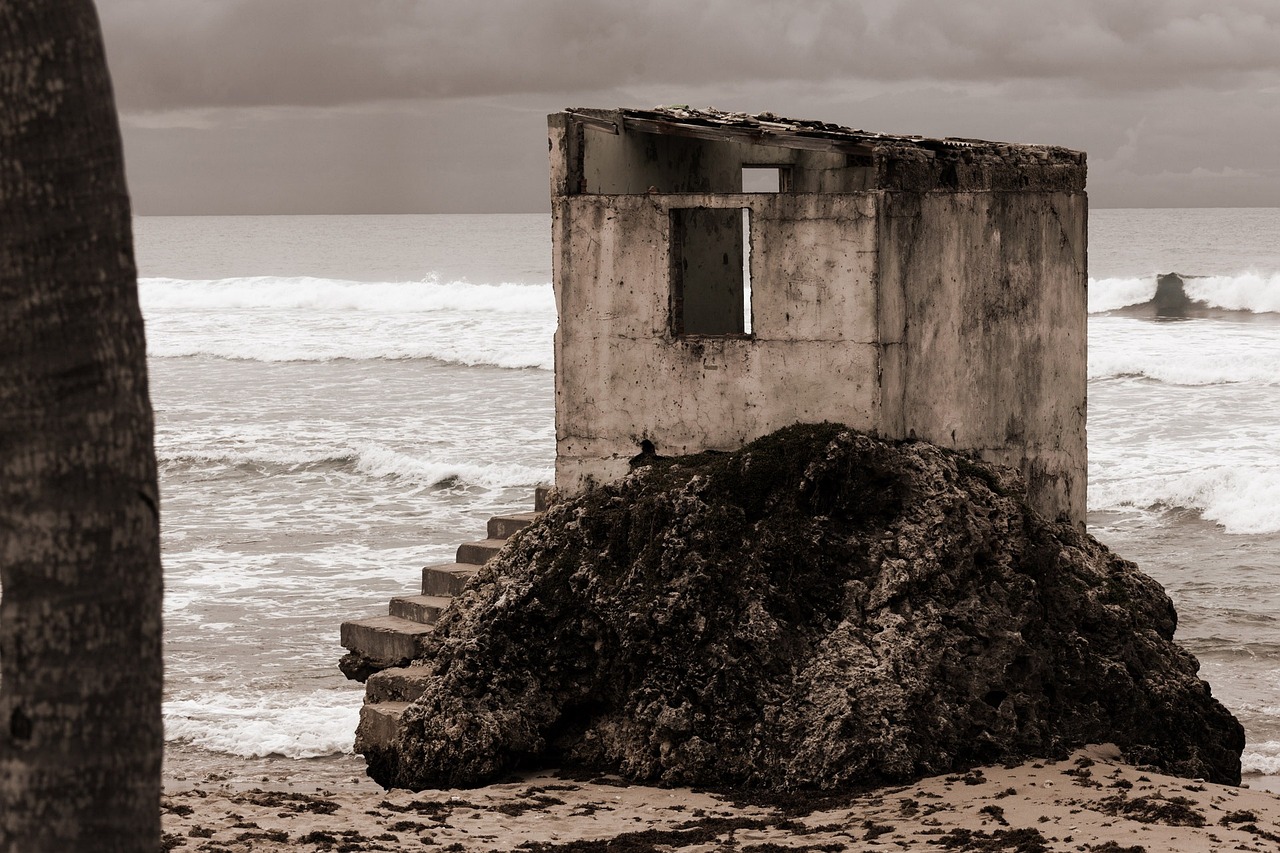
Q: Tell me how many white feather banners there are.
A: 0